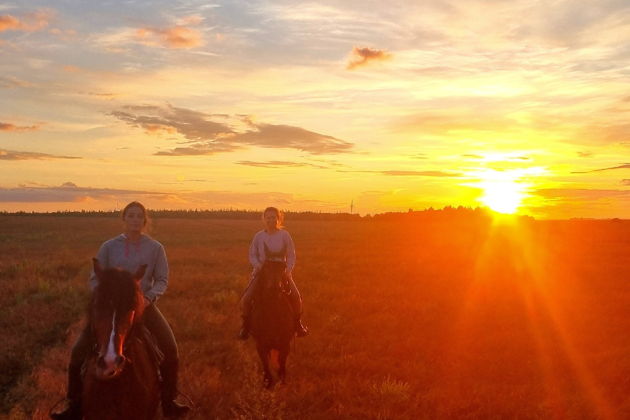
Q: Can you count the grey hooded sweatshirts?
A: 1